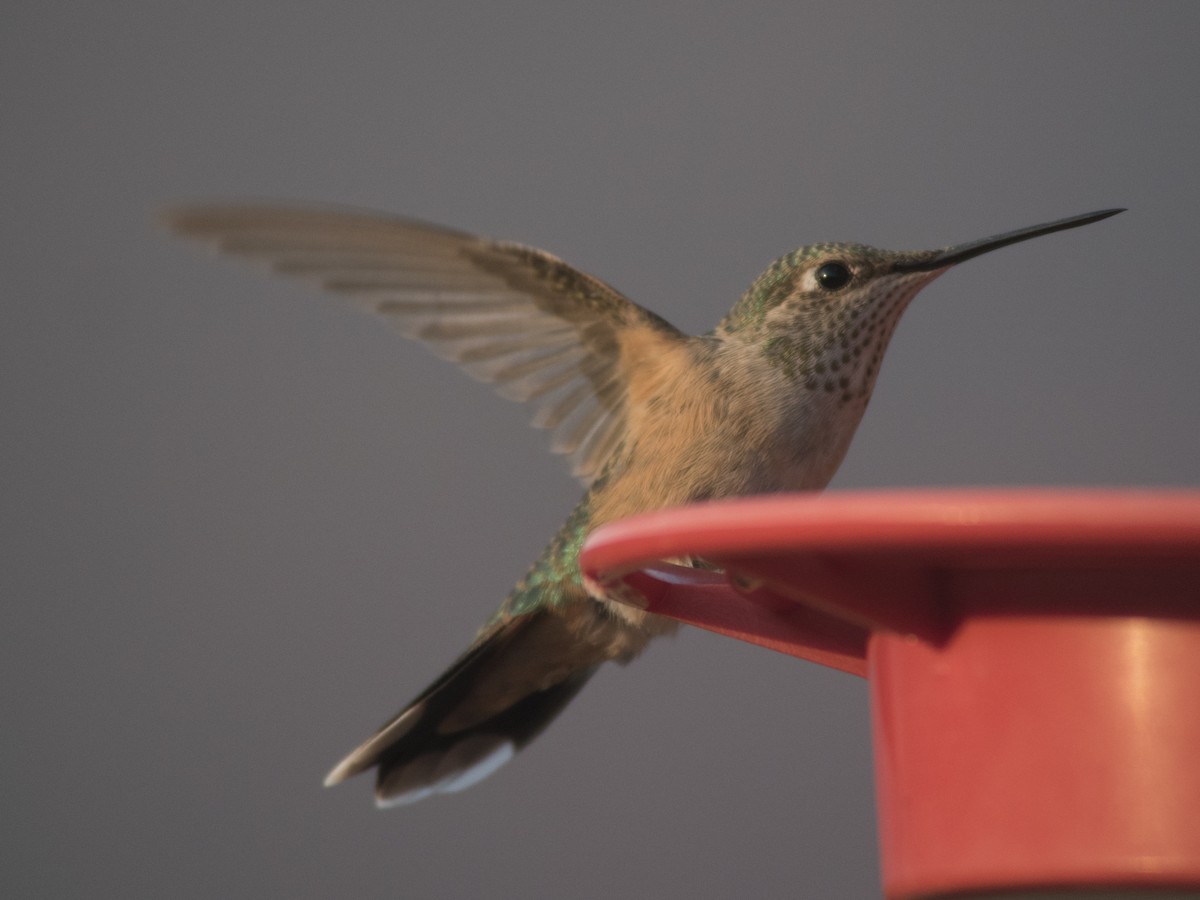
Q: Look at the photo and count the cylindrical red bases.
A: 1